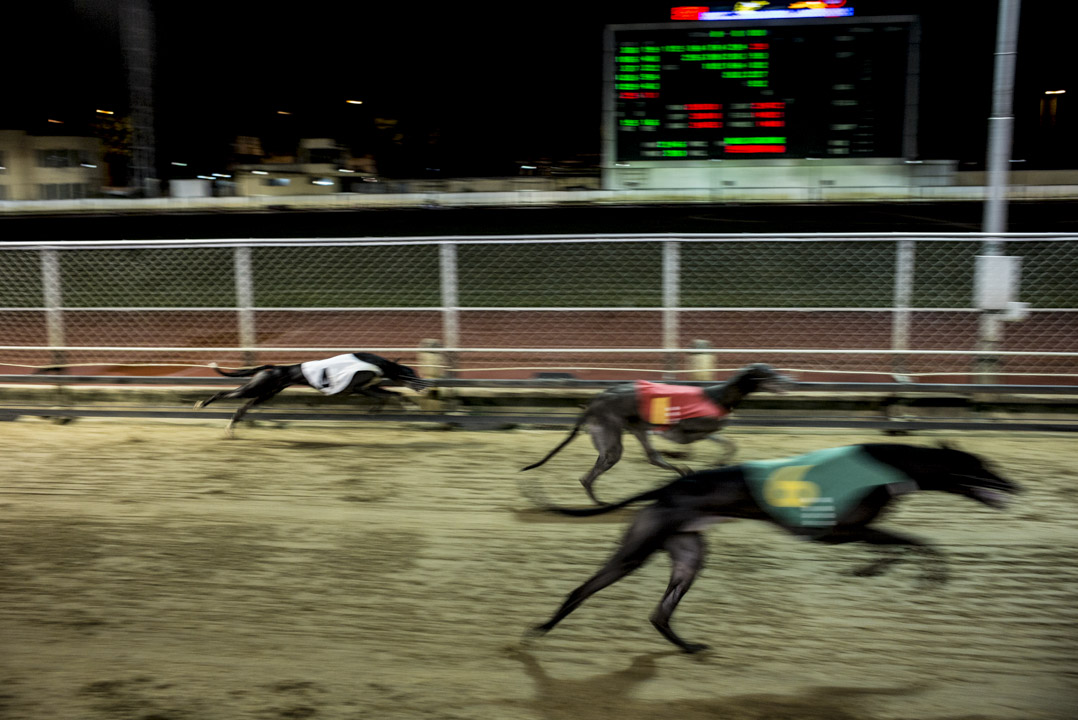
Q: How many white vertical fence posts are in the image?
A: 5